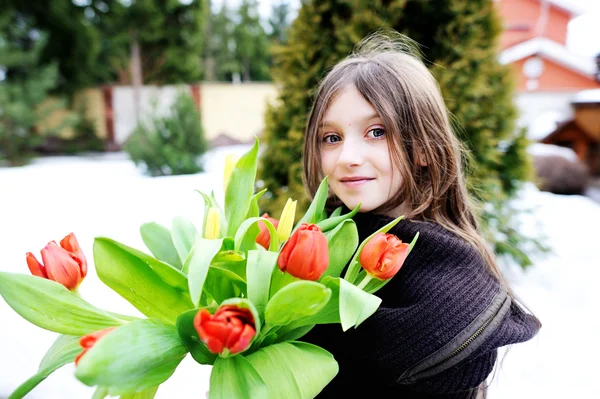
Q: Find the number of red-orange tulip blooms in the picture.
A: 6